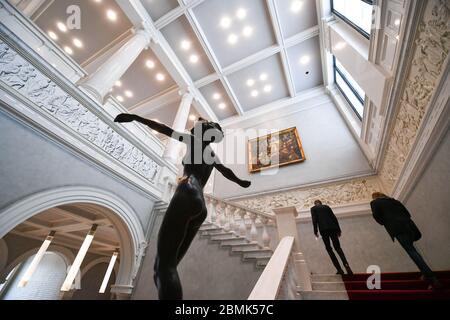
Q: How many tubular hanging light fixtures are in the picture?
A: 3